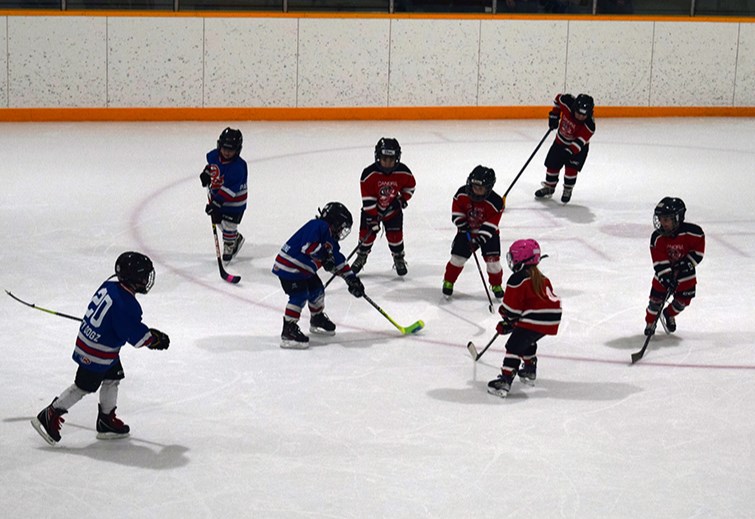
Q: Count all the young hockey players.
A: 8